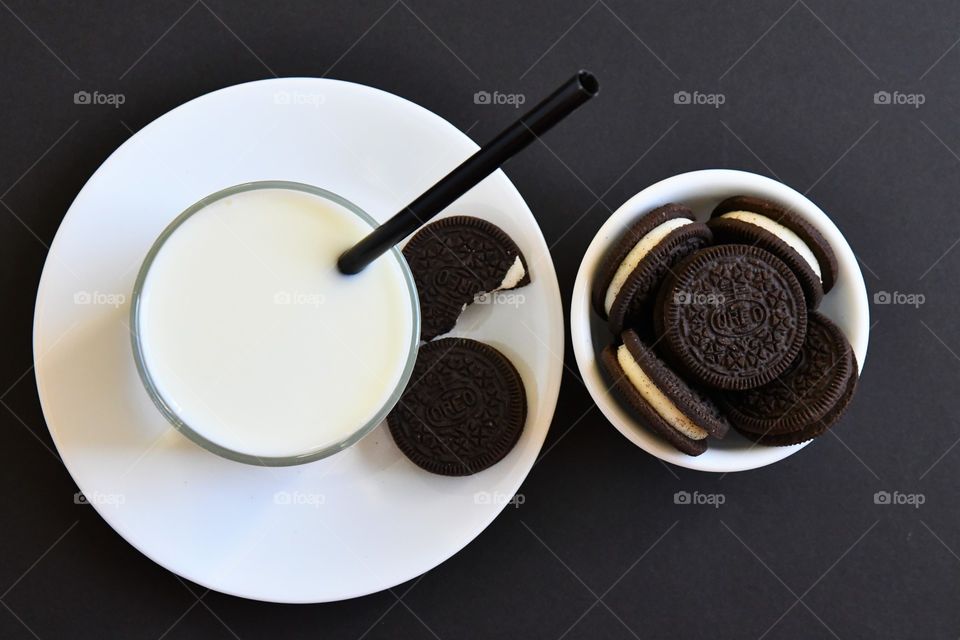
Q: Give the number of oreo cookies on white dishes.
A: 7